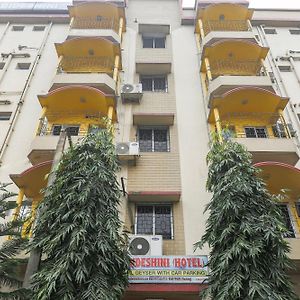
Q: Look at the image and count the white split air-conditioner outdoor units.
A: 3